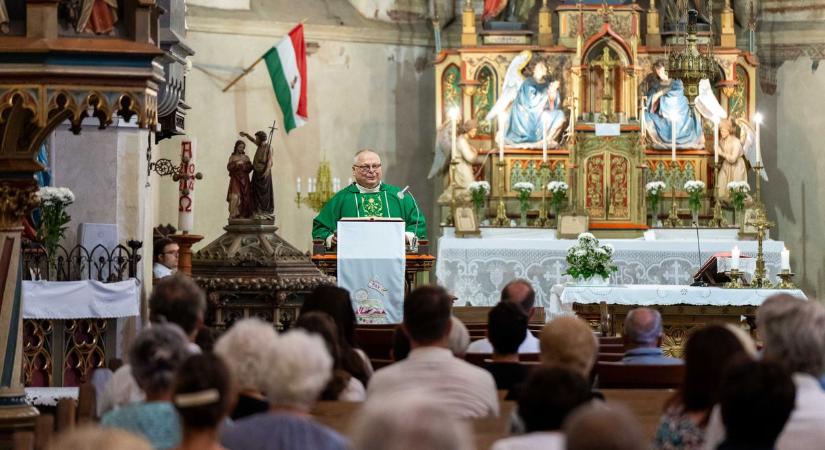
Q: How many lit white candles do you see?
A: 8